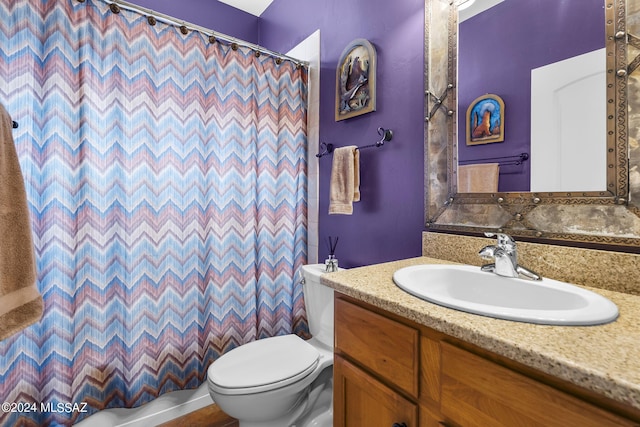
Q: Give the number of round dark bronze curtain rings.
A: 9